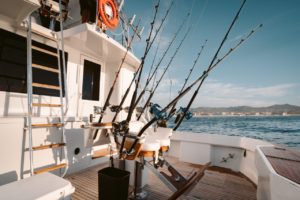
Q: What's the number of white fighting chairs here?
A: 1